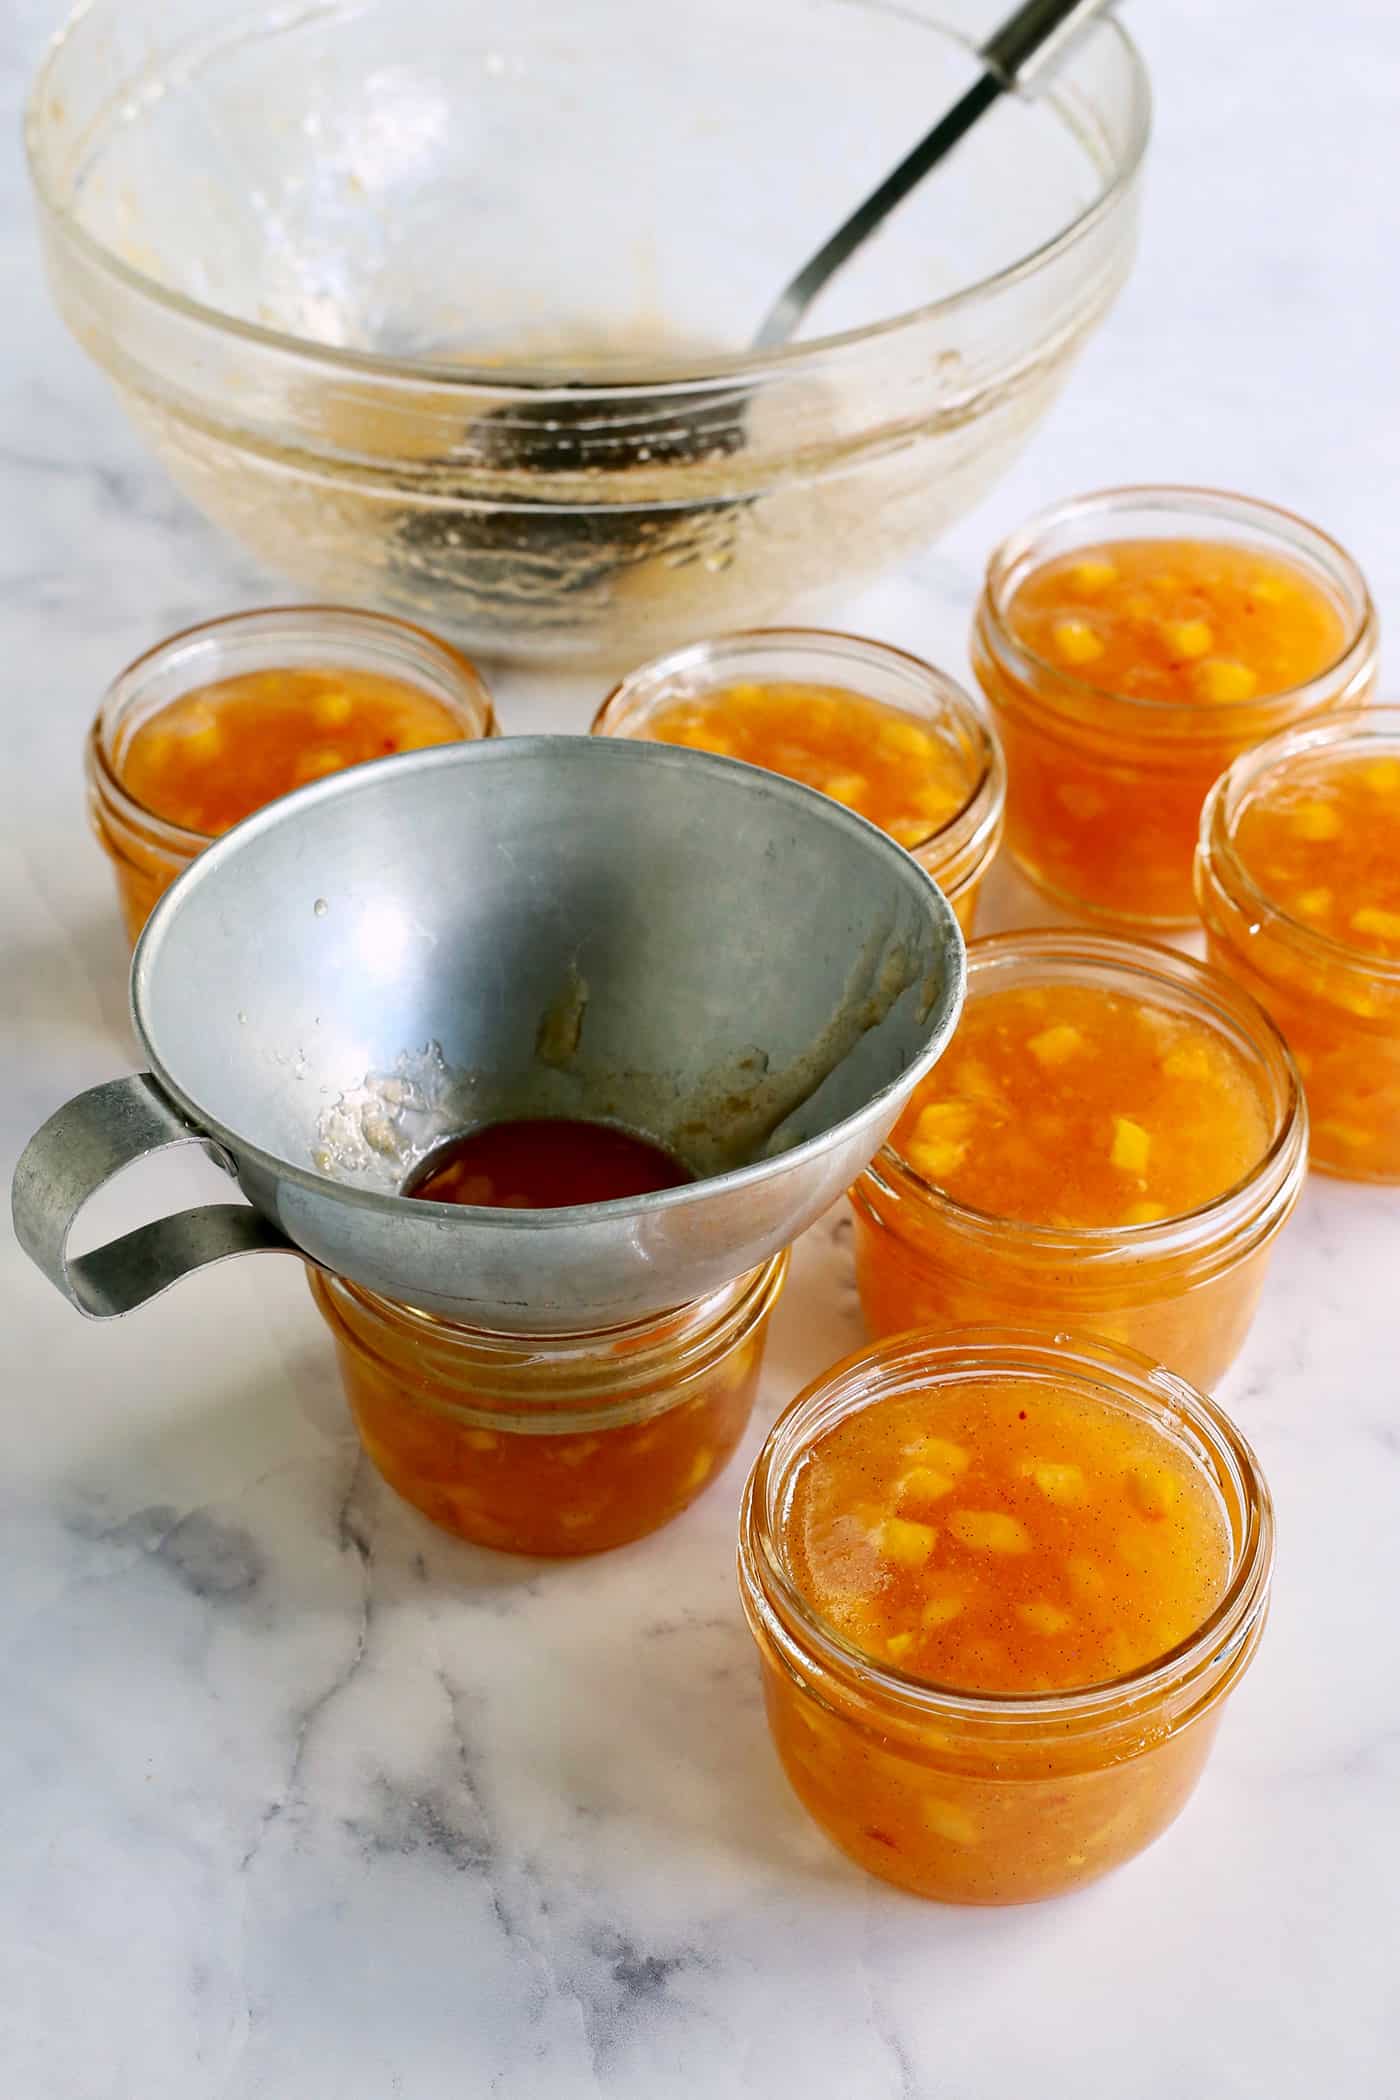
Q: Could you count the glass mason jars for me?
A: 7